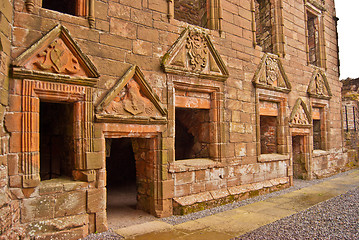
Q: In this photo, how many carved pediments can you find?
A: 6